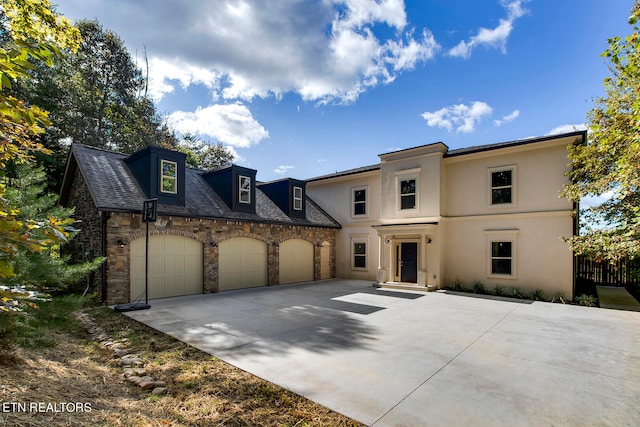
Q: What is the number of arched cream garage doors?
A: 3